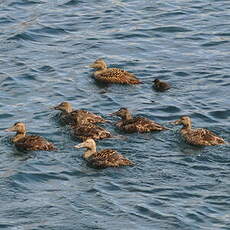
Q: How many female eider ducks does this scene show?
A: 7